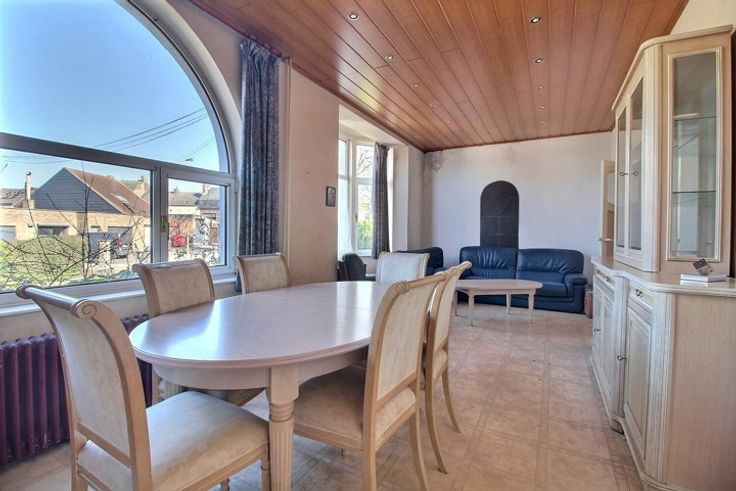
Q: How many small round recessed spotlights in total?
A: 10